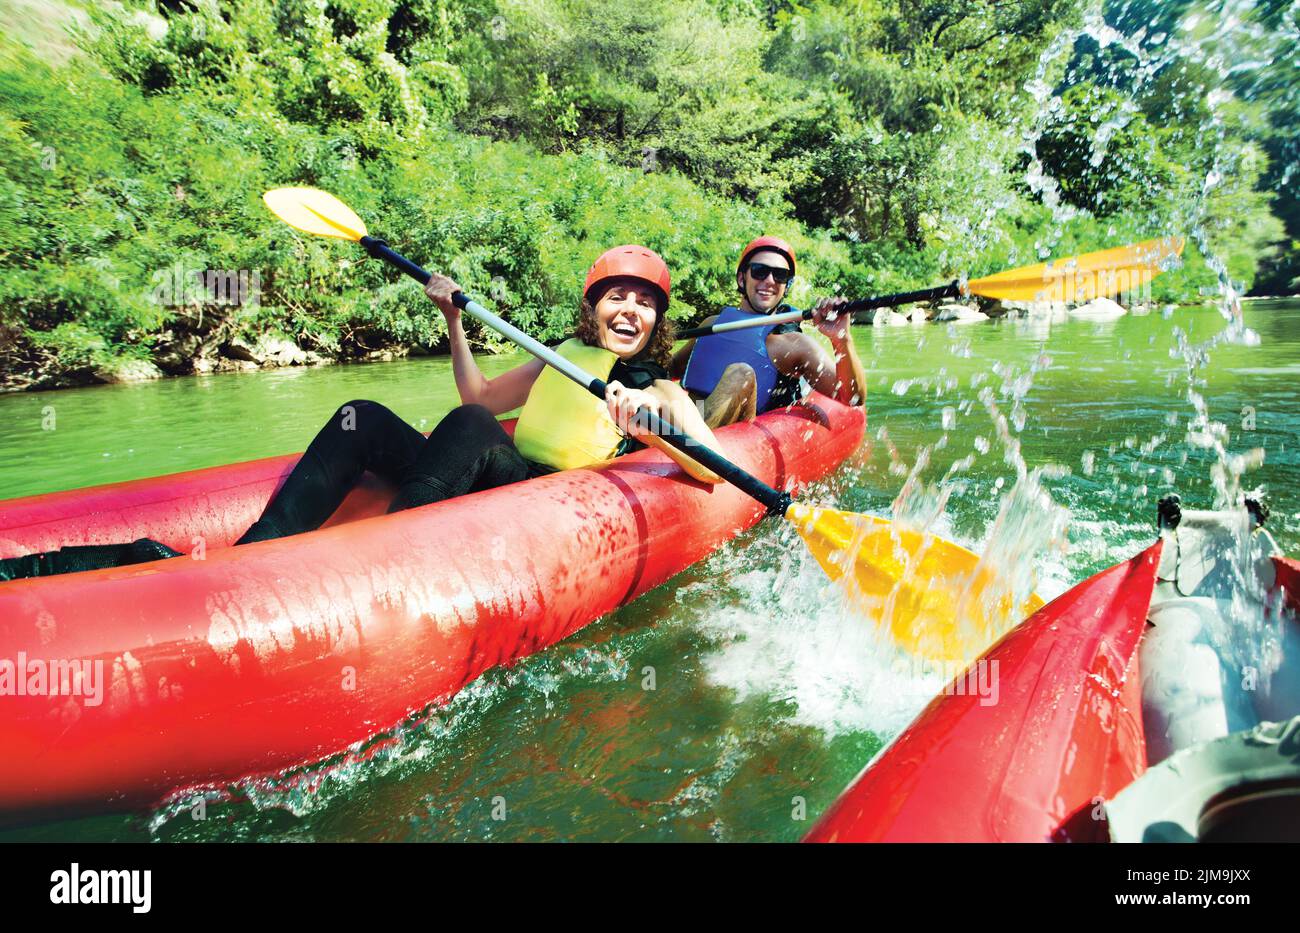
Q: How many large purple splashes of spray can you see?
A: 0